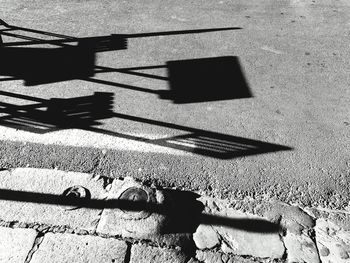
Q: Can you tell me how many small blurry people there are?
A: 0